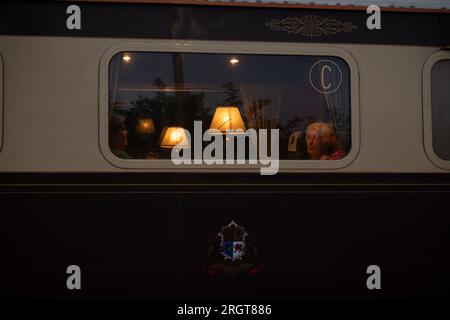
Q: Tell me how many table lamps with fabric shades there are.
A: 3